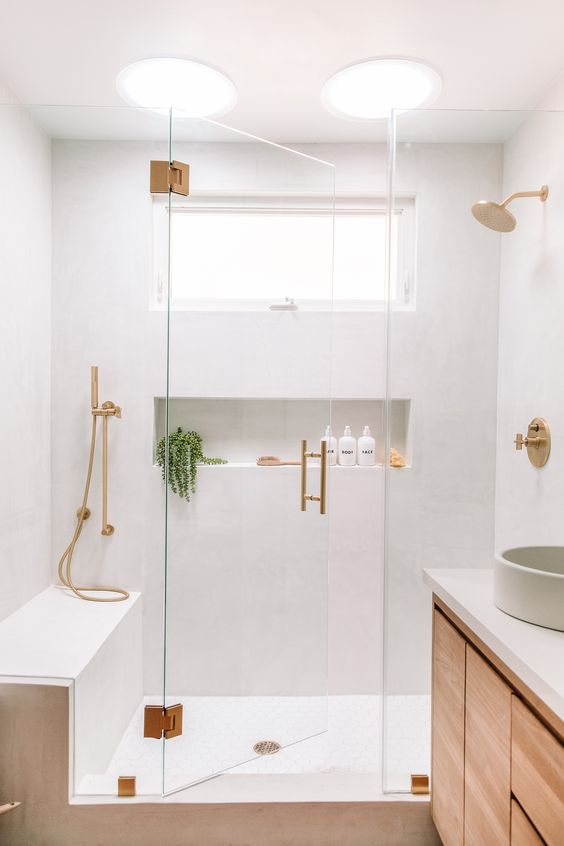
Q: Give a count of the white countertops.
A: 1